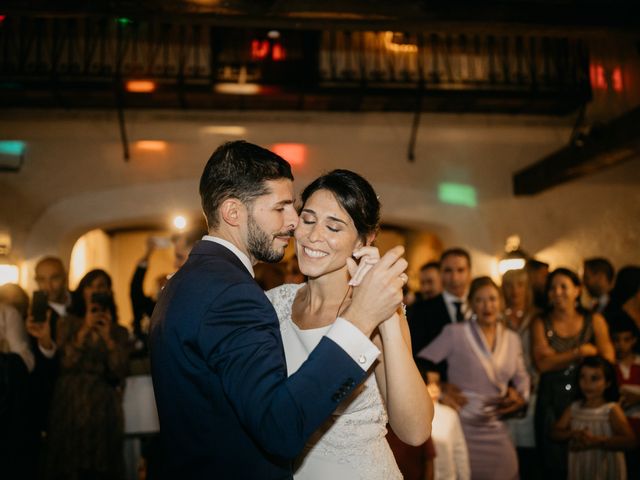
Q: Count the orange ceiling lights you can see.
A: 2